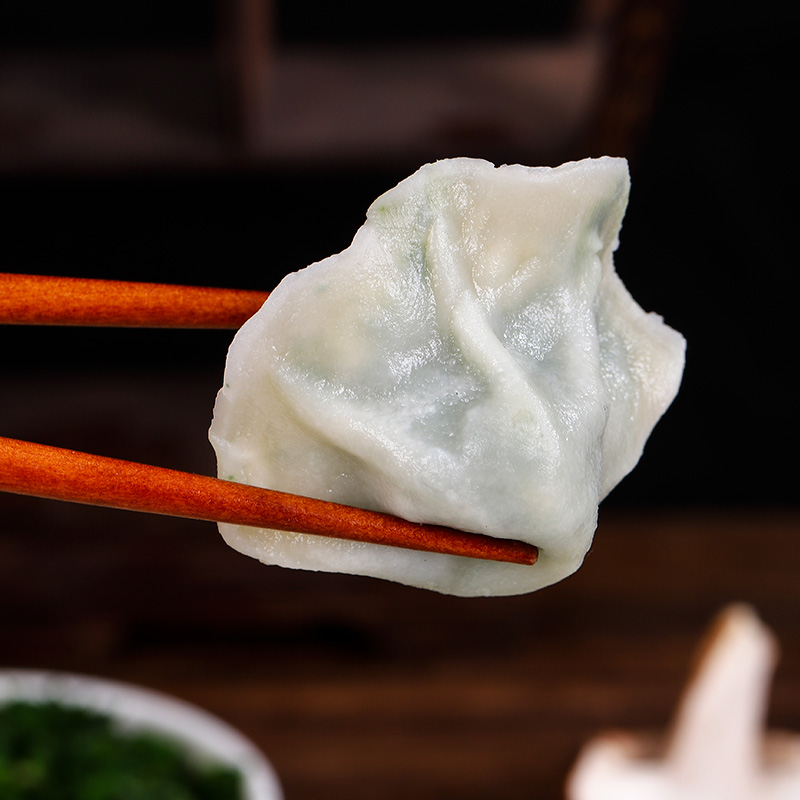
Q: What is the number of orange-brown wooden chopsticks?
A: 2